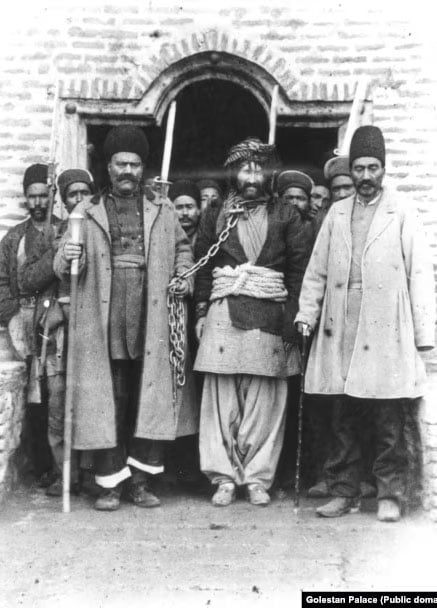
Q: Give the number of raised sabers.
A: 3